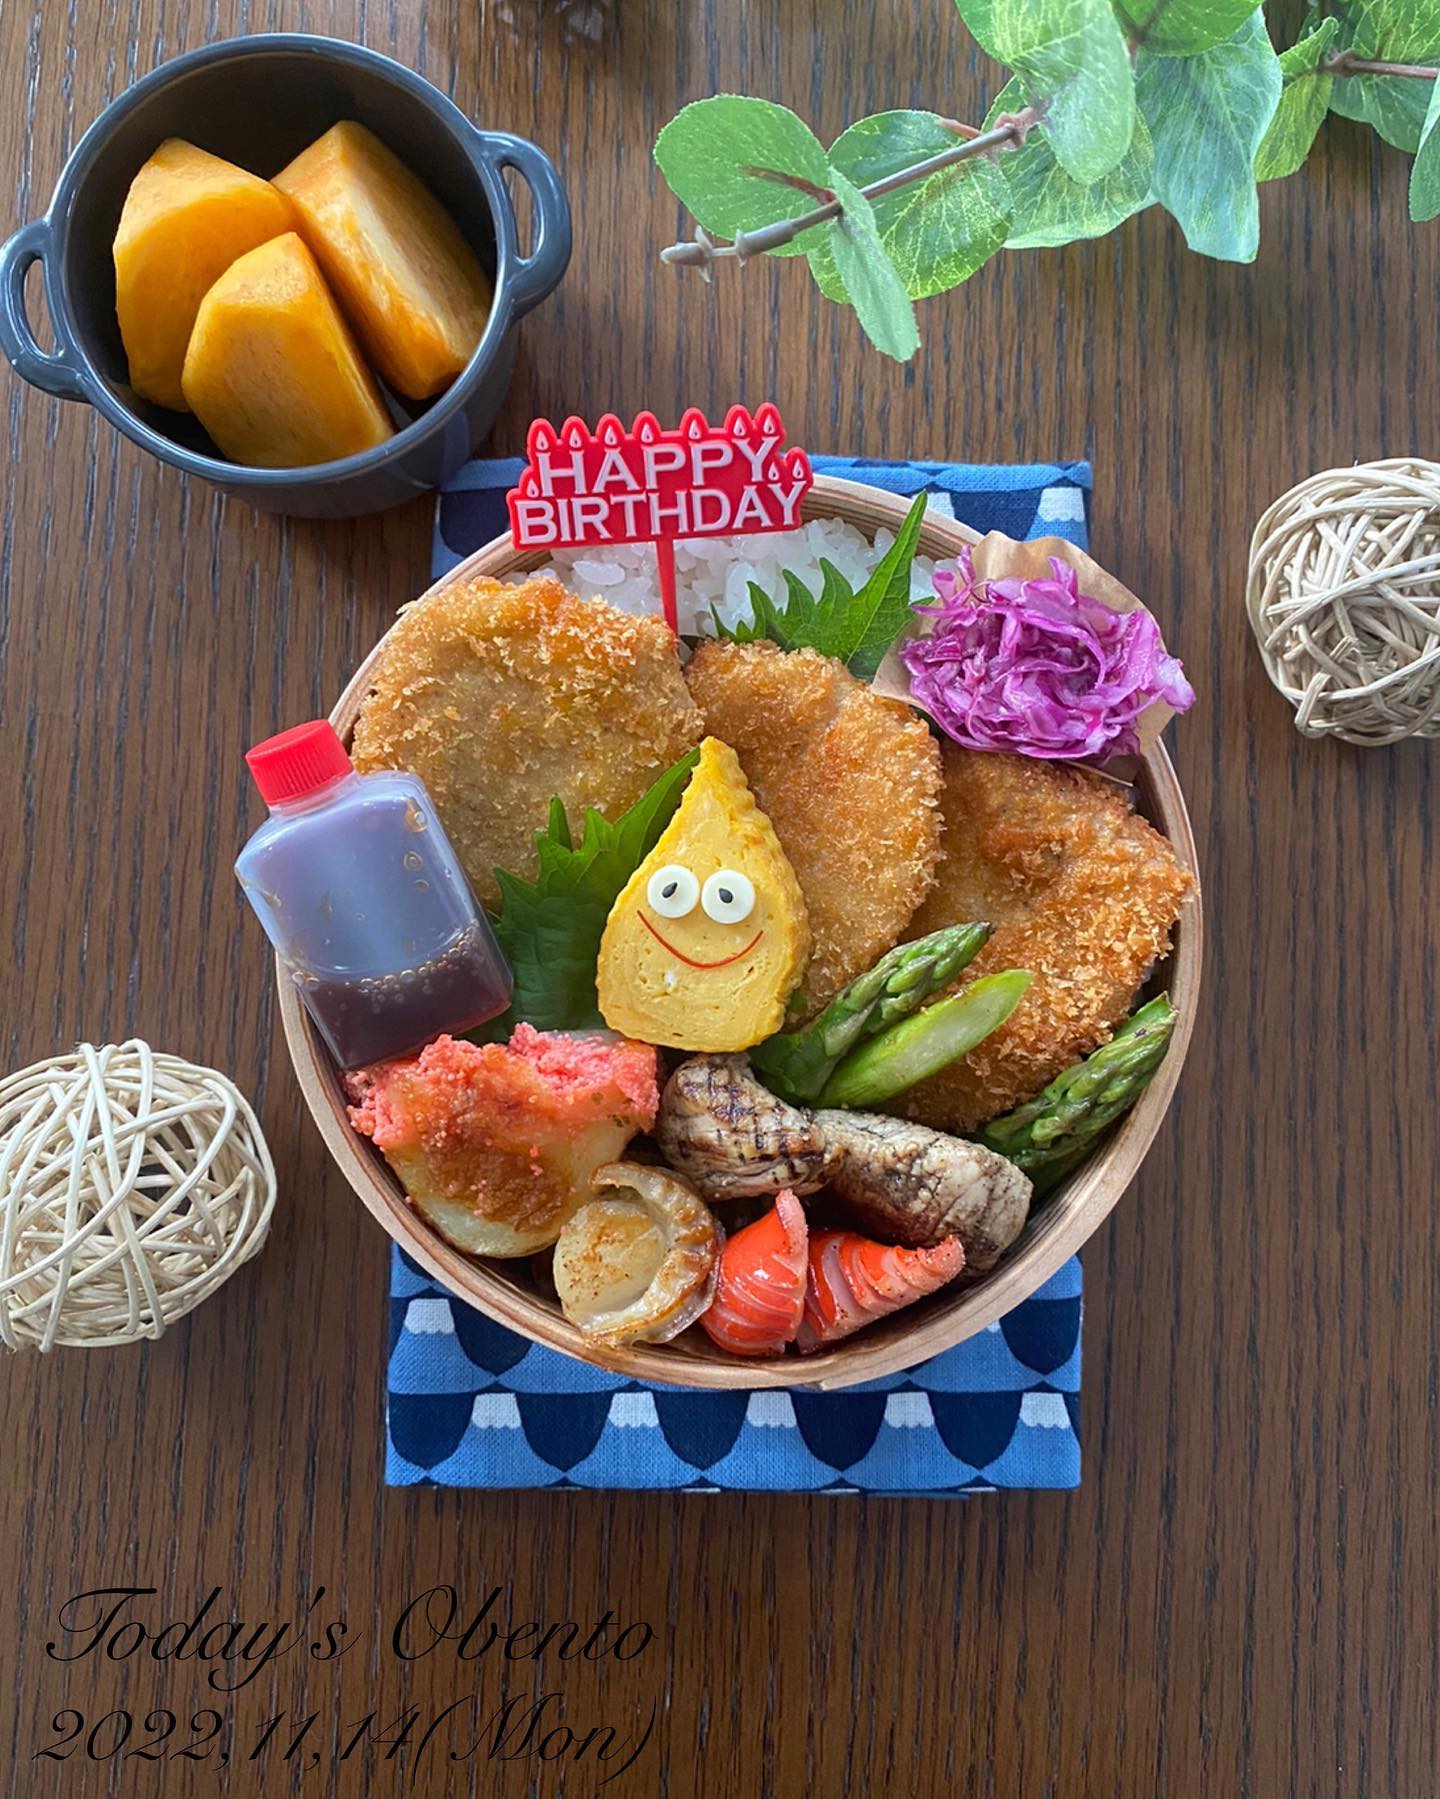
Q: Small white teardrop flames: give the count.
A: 10